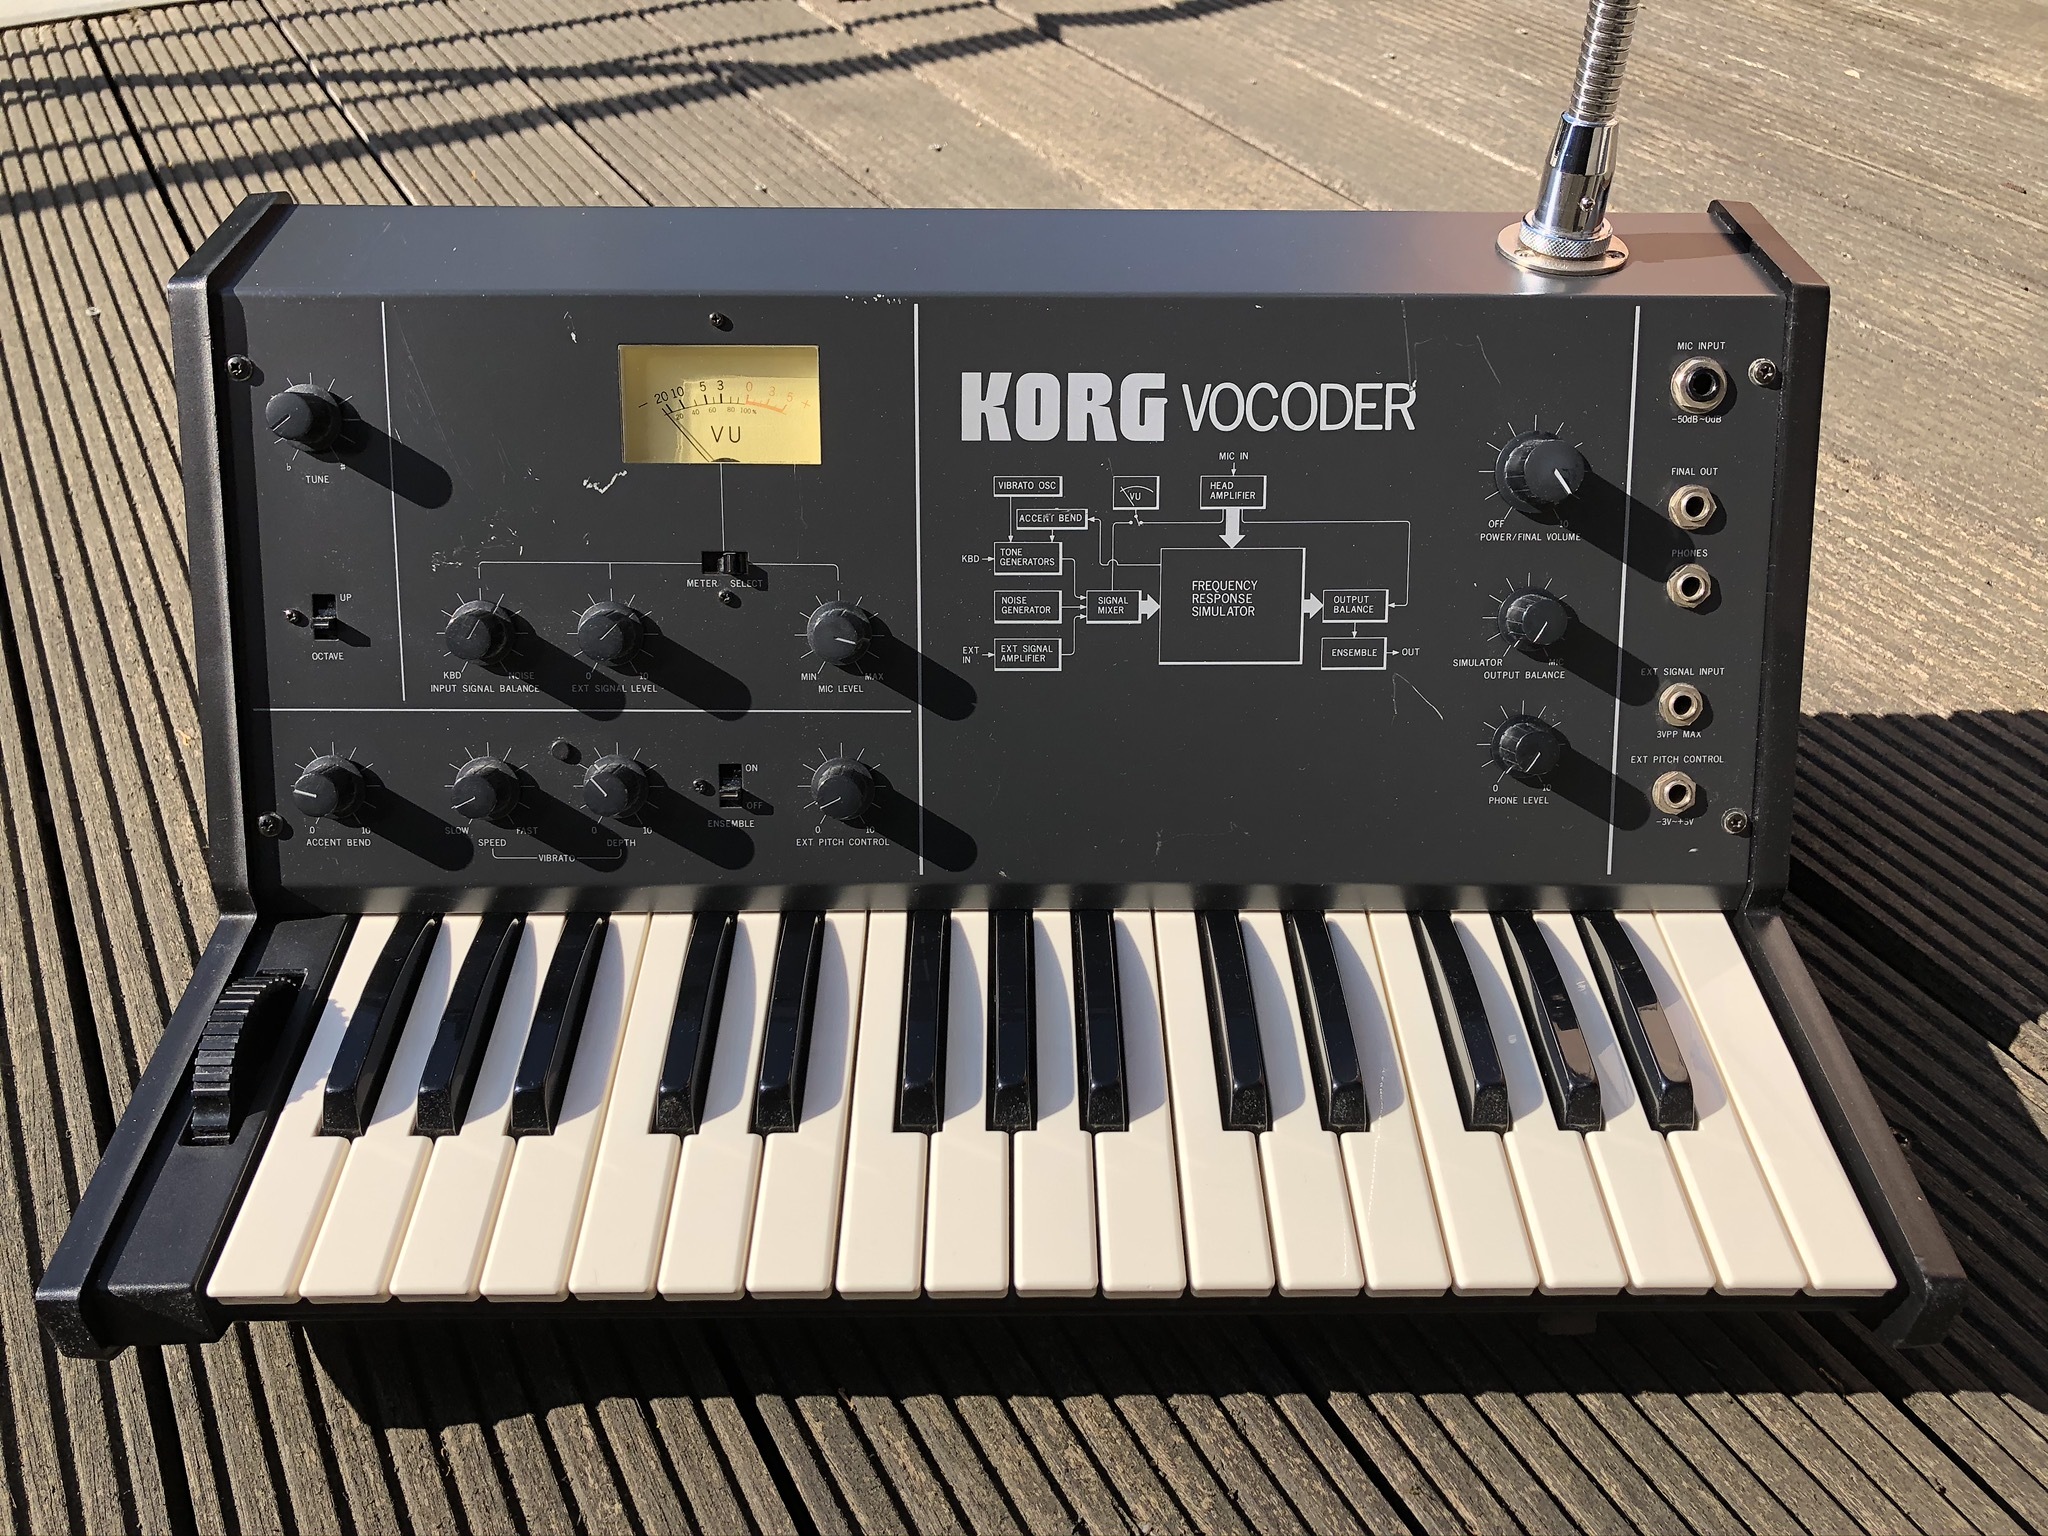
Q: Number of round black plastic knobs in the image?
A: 11